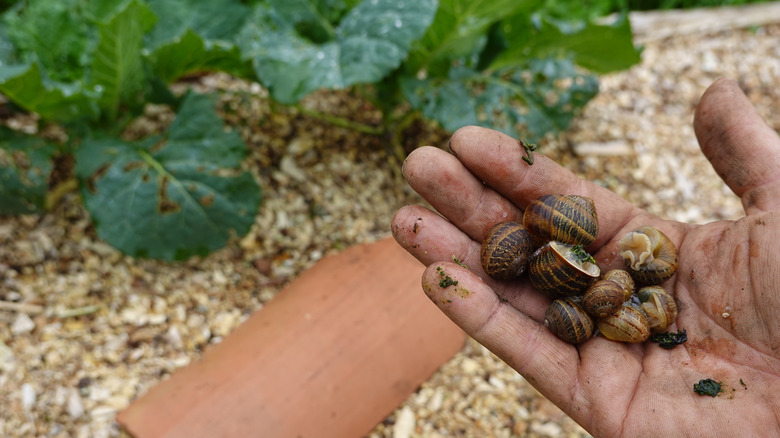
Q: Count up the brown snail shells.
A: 9